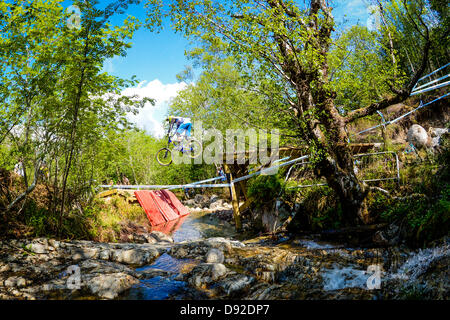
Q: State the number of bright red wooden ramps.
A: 1